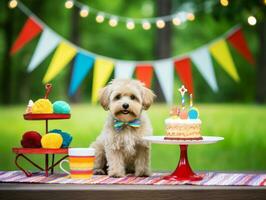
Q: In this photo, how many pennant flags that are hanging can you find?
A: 12